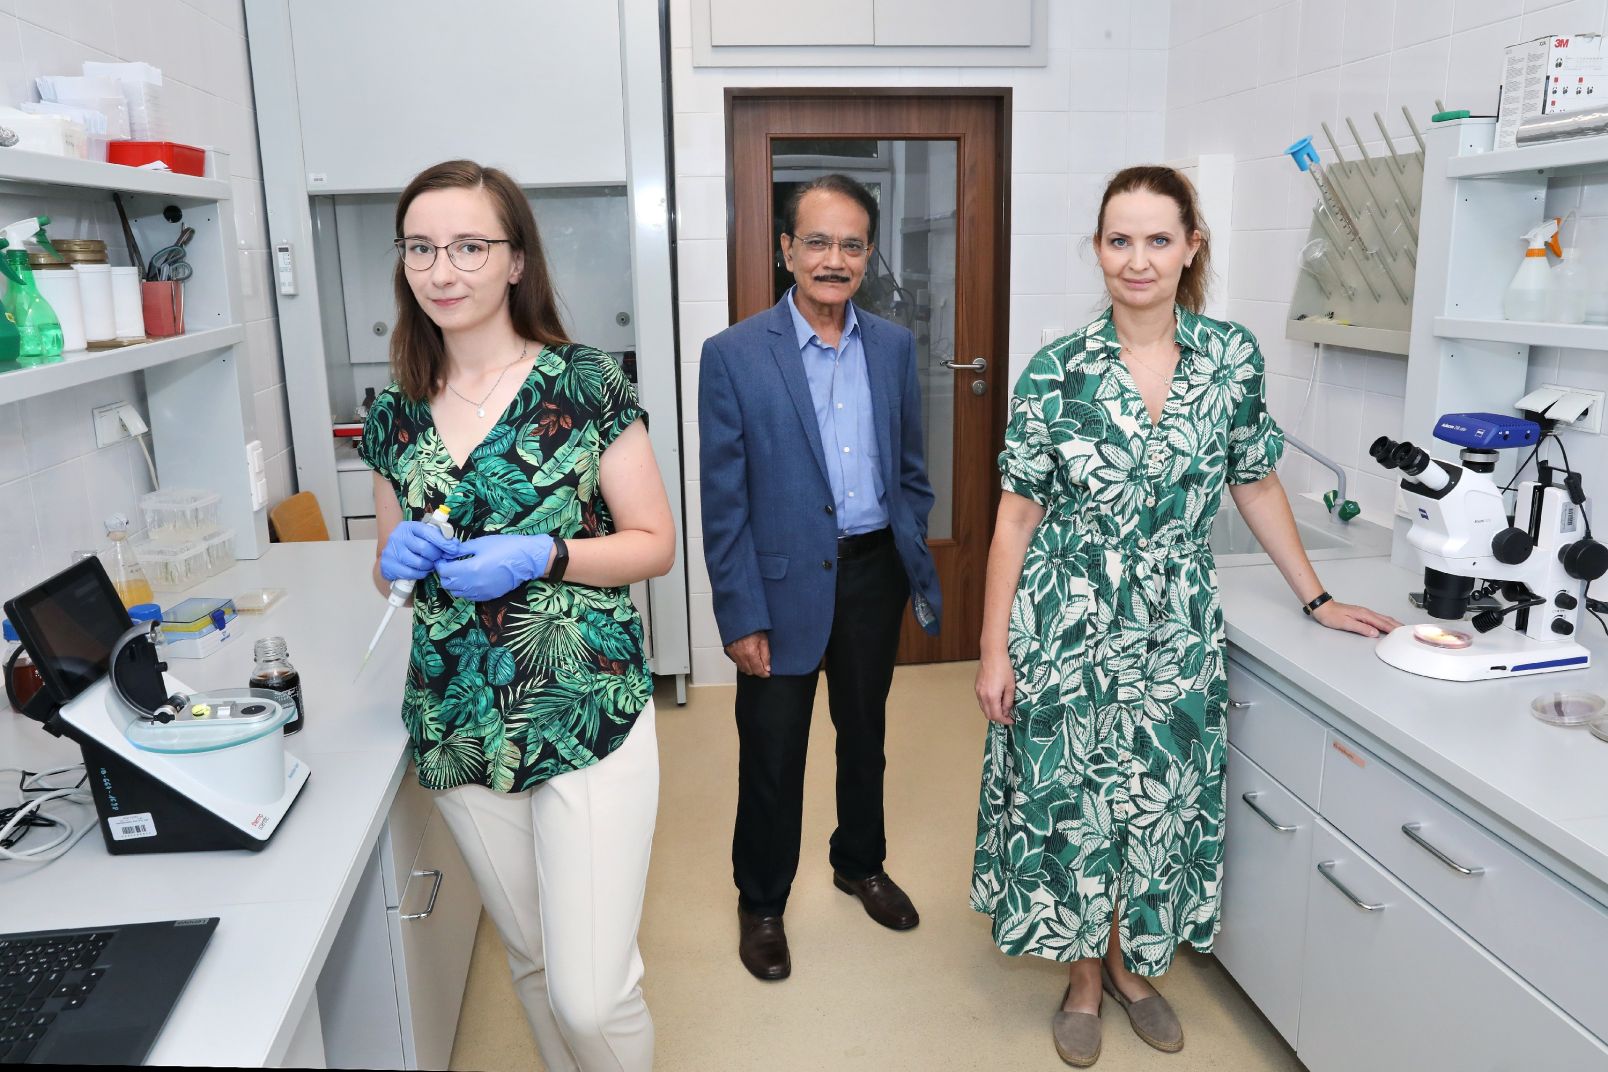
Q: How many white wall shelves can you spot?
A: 4